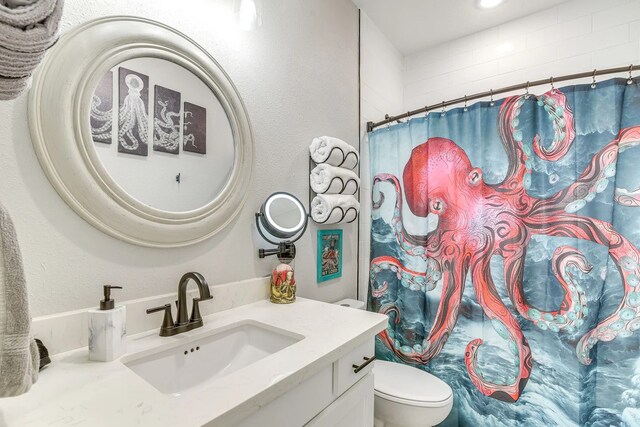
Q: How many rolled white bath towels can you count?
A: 3